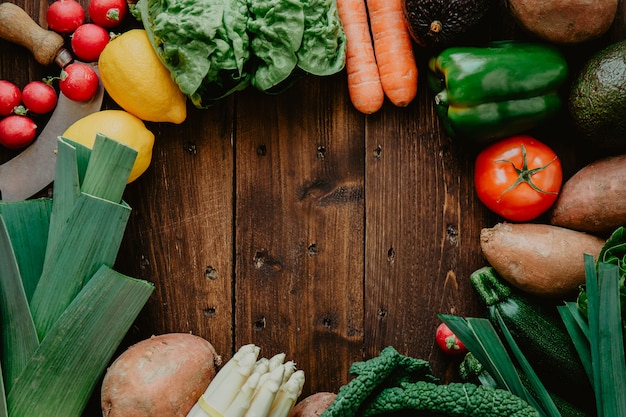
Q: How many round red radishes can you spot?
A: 8